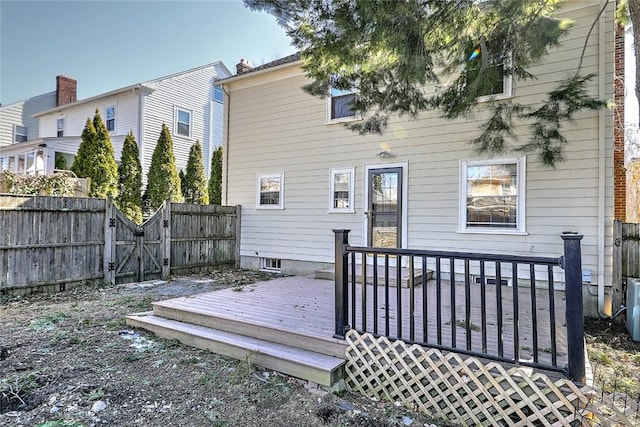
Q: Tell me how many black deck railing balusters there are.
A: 15